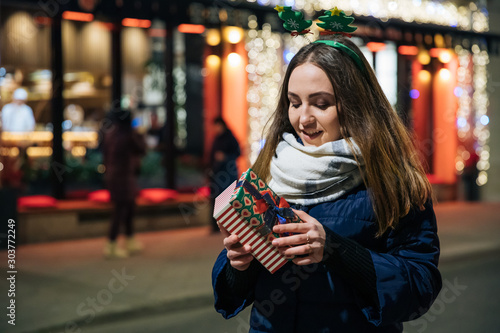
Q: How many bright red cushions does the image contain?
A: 4